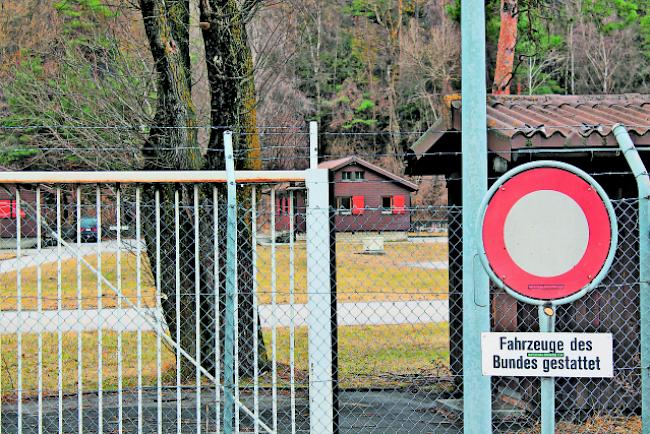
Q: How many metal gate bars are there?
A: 15